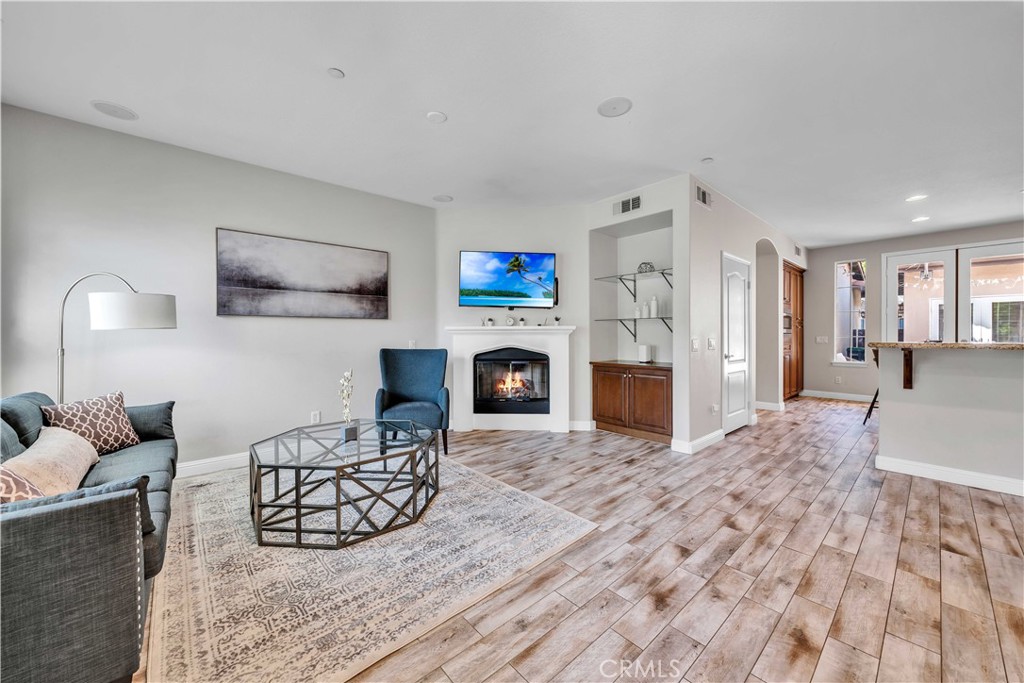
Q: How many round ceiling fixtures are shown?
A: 8